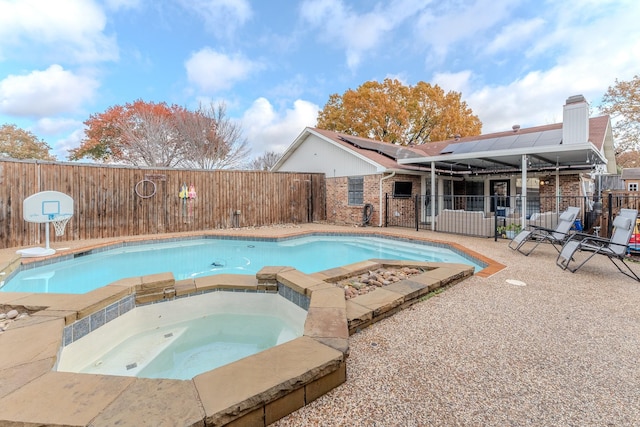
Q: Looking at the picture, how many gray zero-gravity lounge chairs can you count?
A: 2